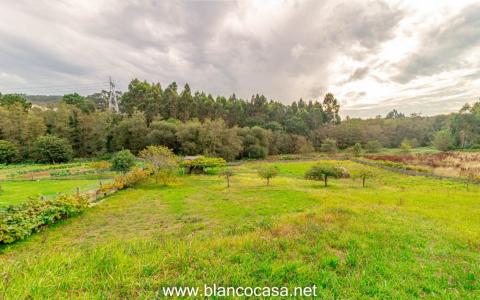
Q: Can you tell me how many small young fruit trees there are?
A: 4